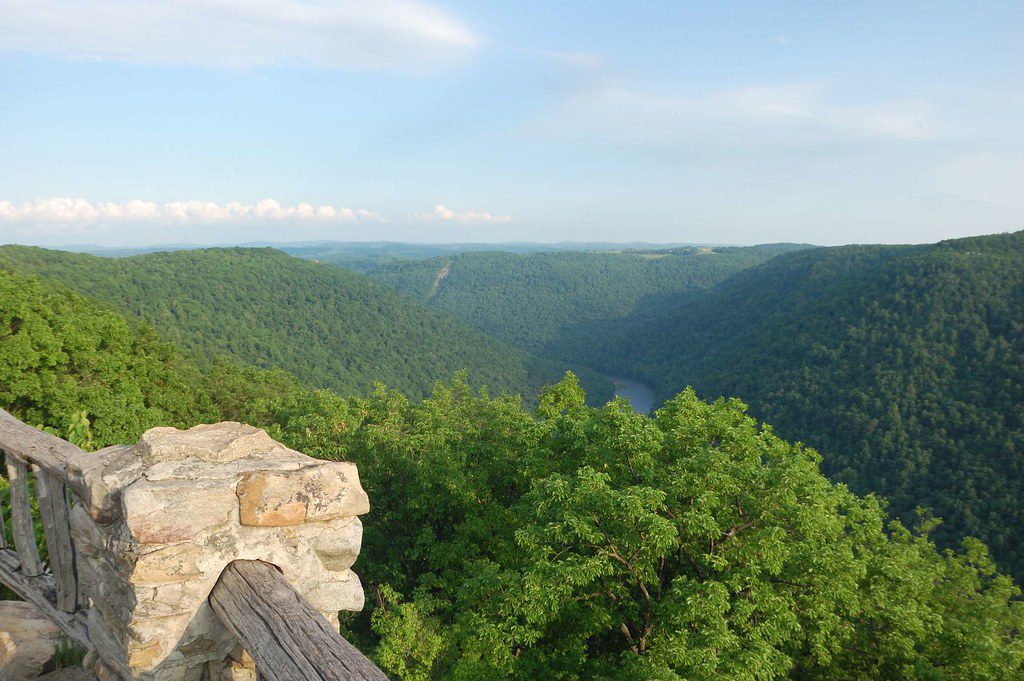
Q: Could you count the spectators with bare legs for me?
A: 0